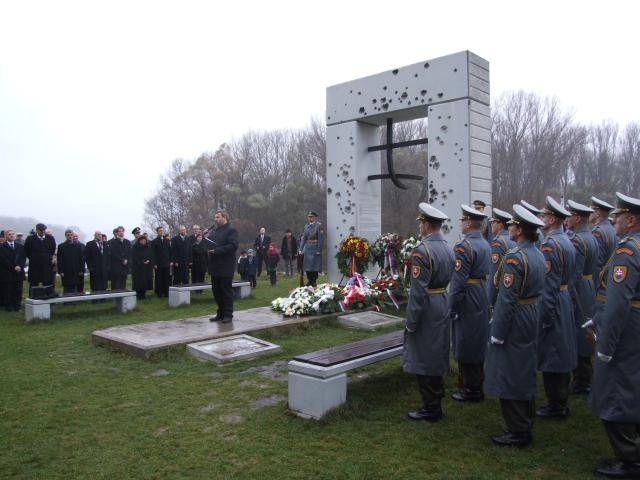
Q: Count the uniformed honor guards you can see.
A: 11